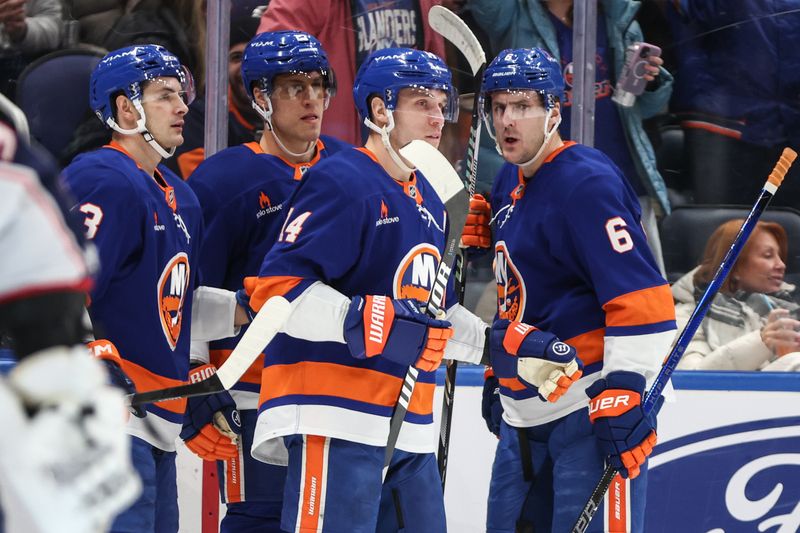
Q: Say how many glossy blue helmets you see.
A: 4